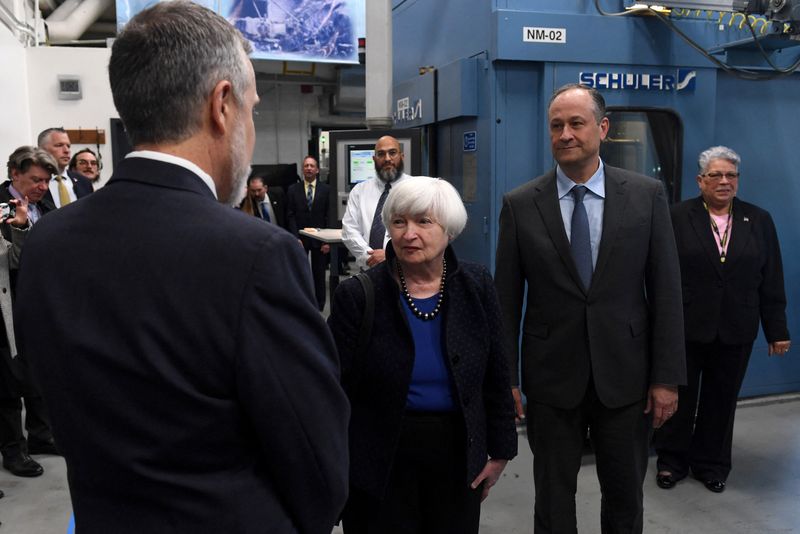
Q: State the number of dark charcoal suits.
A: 1